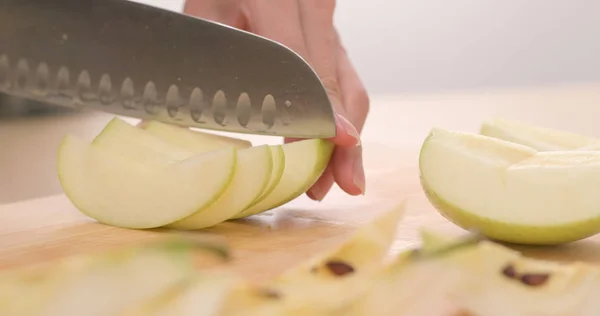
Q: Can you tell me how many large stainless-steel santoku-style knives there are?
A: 1